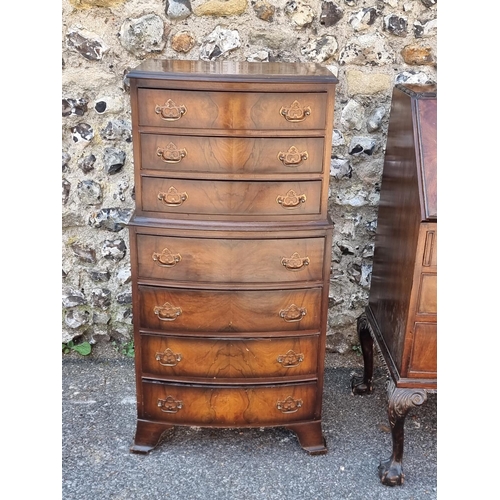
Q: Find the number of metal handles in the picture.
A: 14